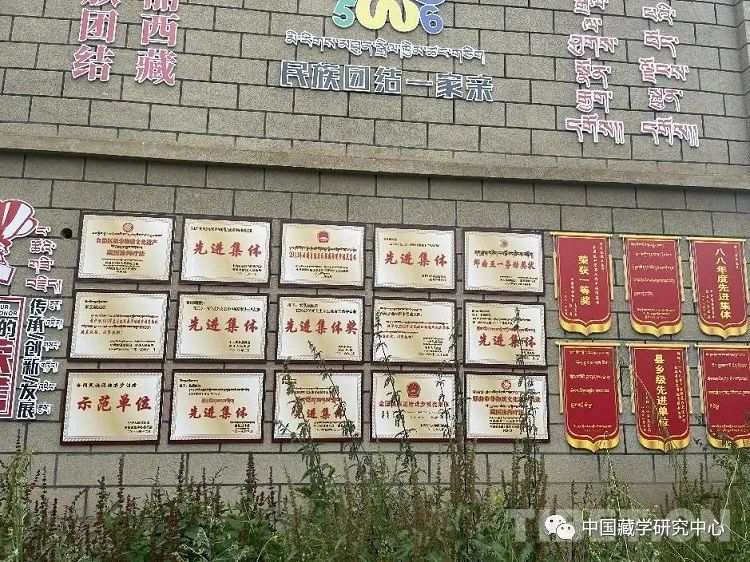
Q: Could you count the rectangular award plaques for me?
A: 15